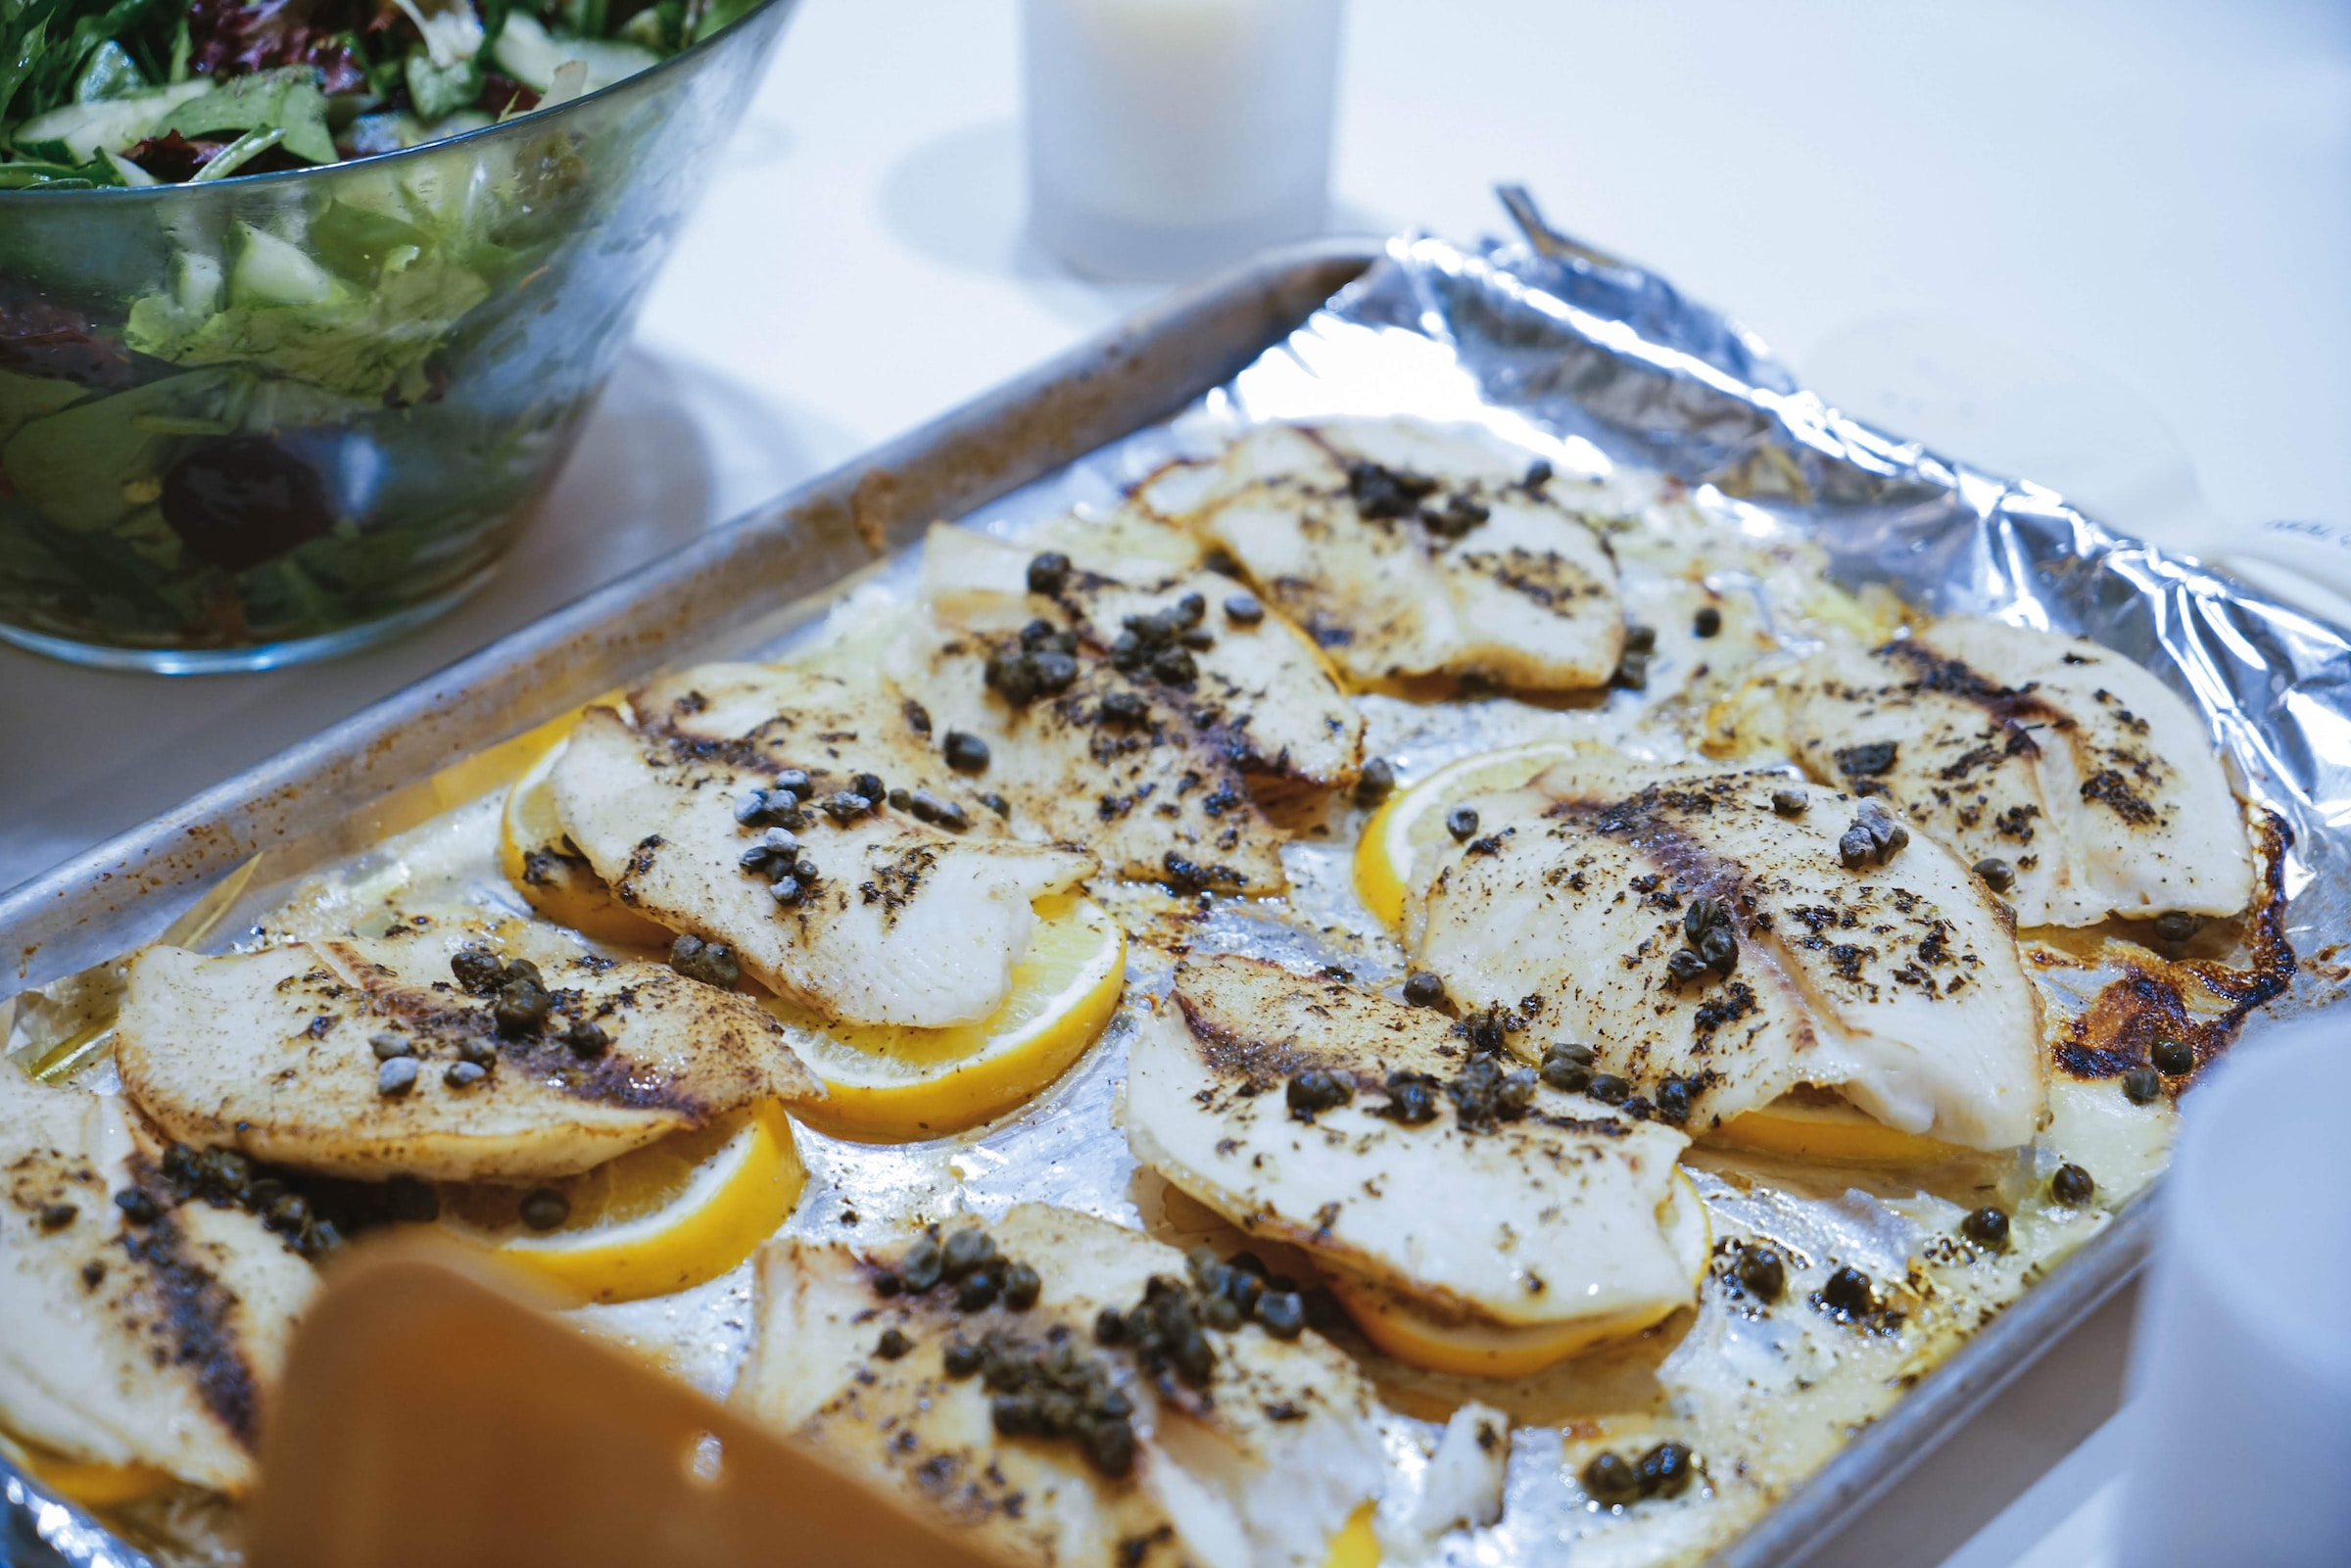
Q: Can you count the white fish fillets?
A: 9